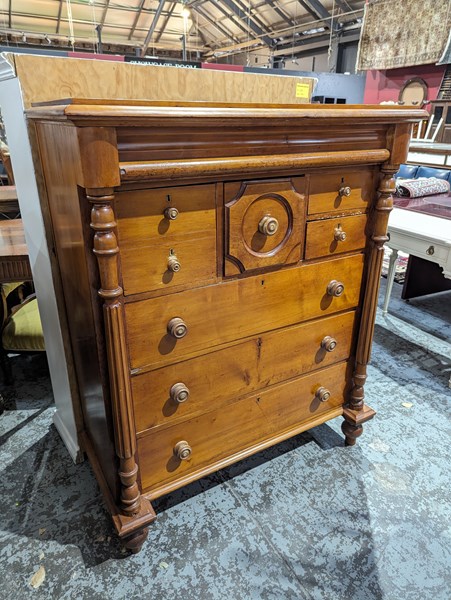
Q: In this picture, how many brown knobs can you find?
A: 11